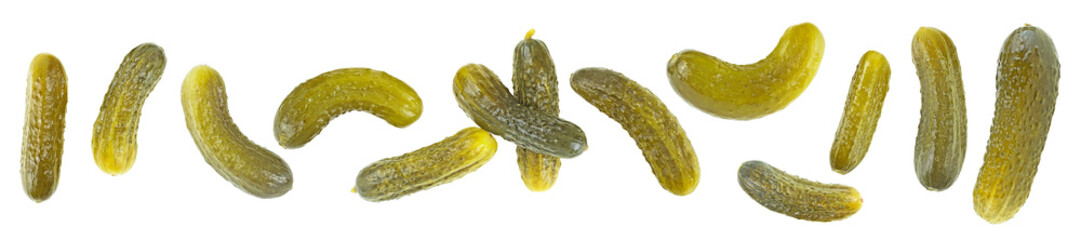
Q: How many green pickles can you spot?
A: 13